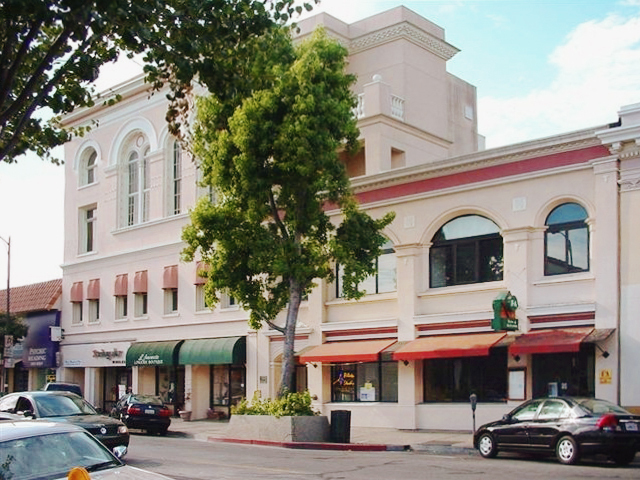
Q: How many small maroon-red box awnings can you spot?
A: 6